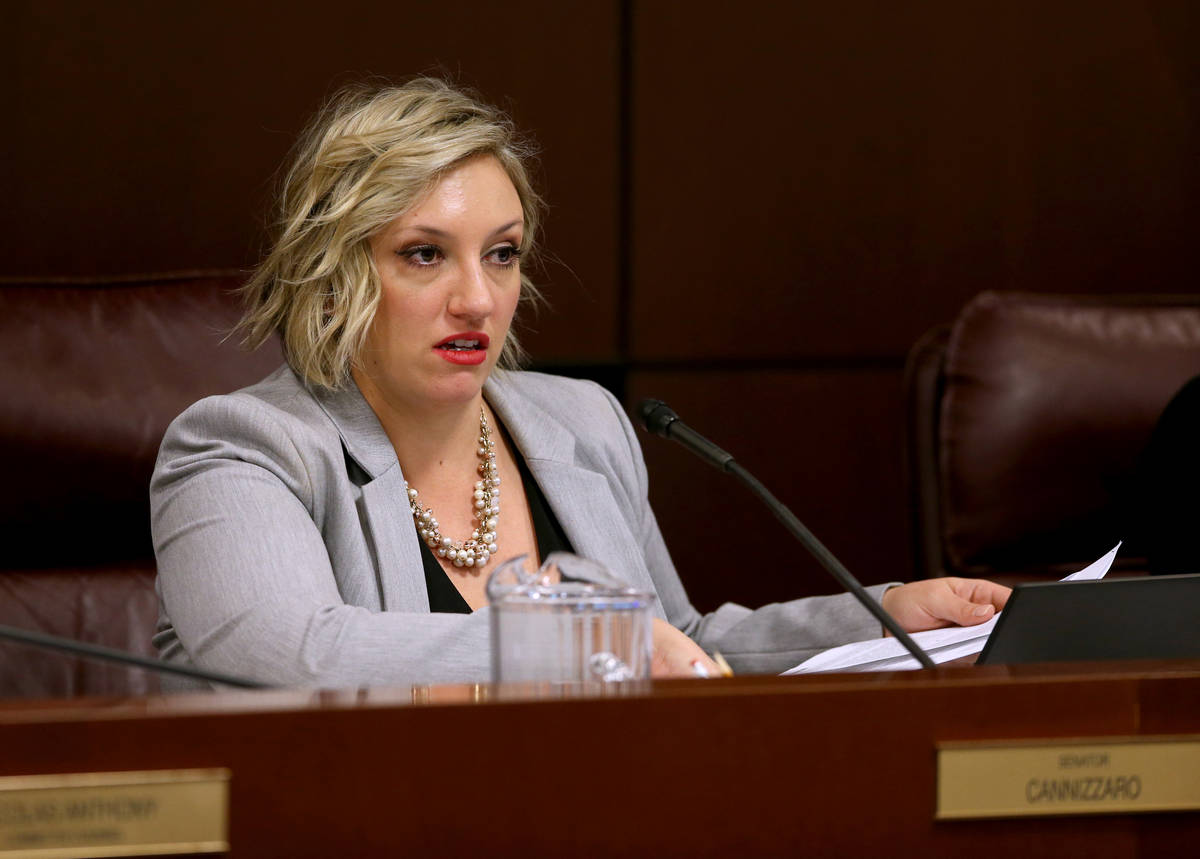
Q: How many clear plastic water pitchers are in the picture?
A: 1